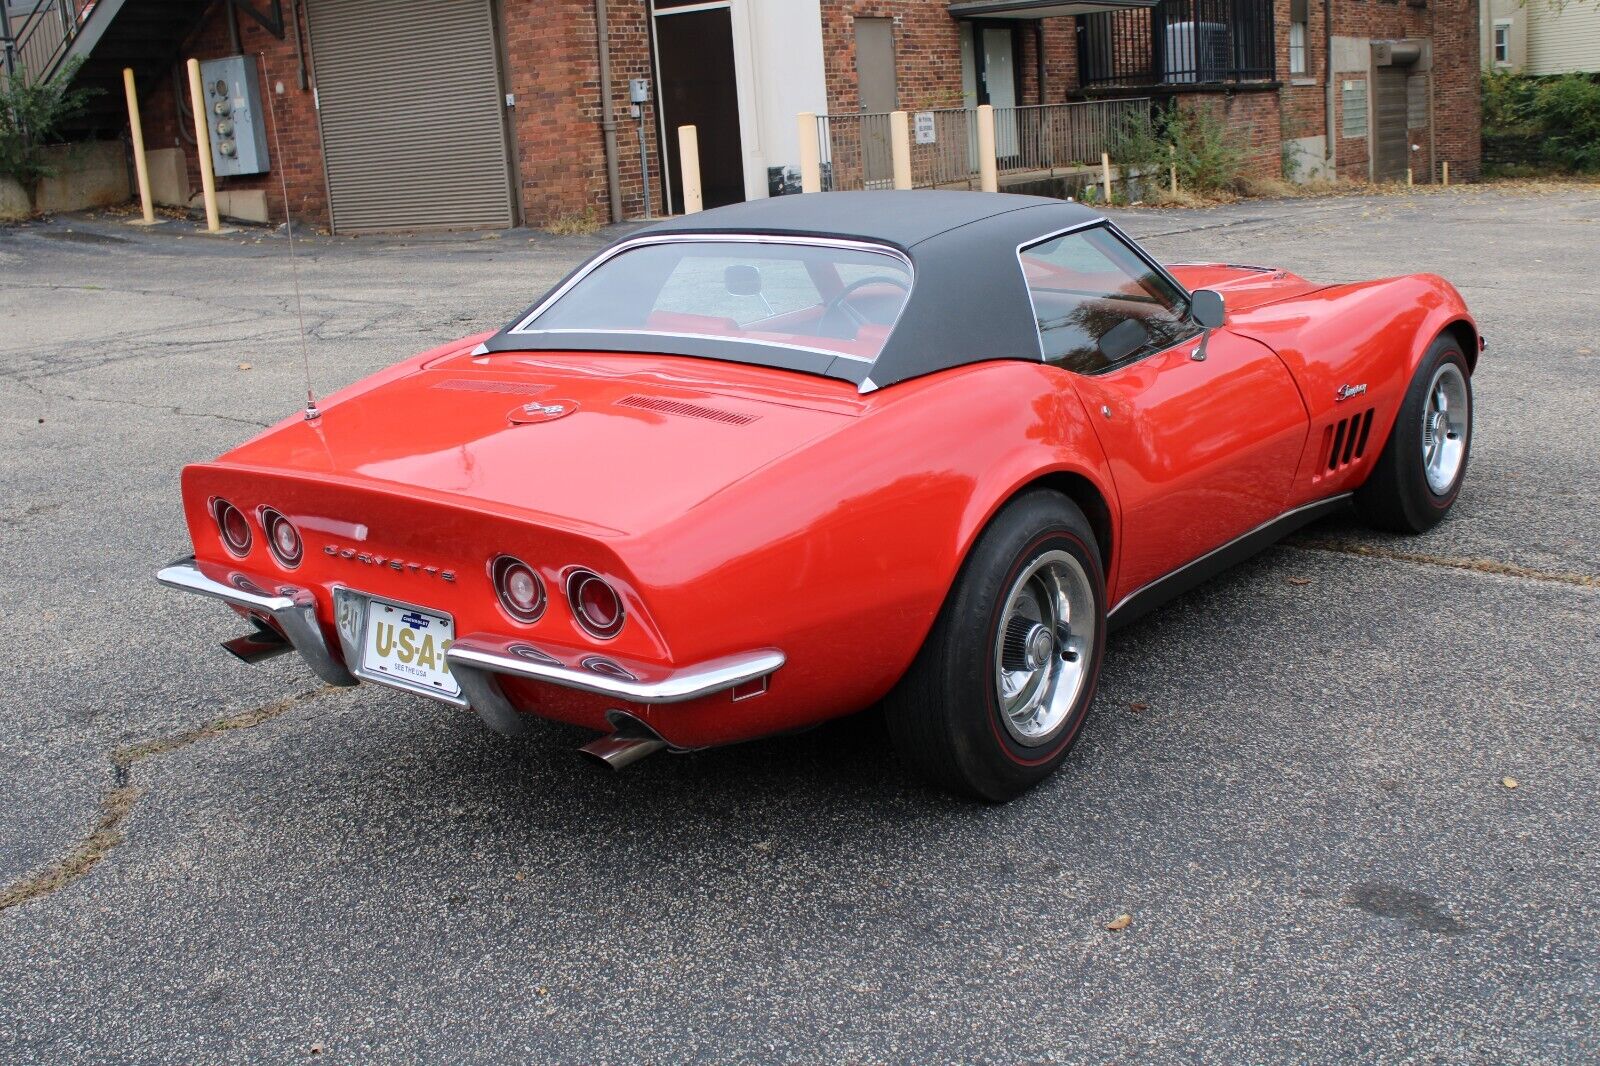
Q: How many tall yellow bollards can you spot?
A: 6